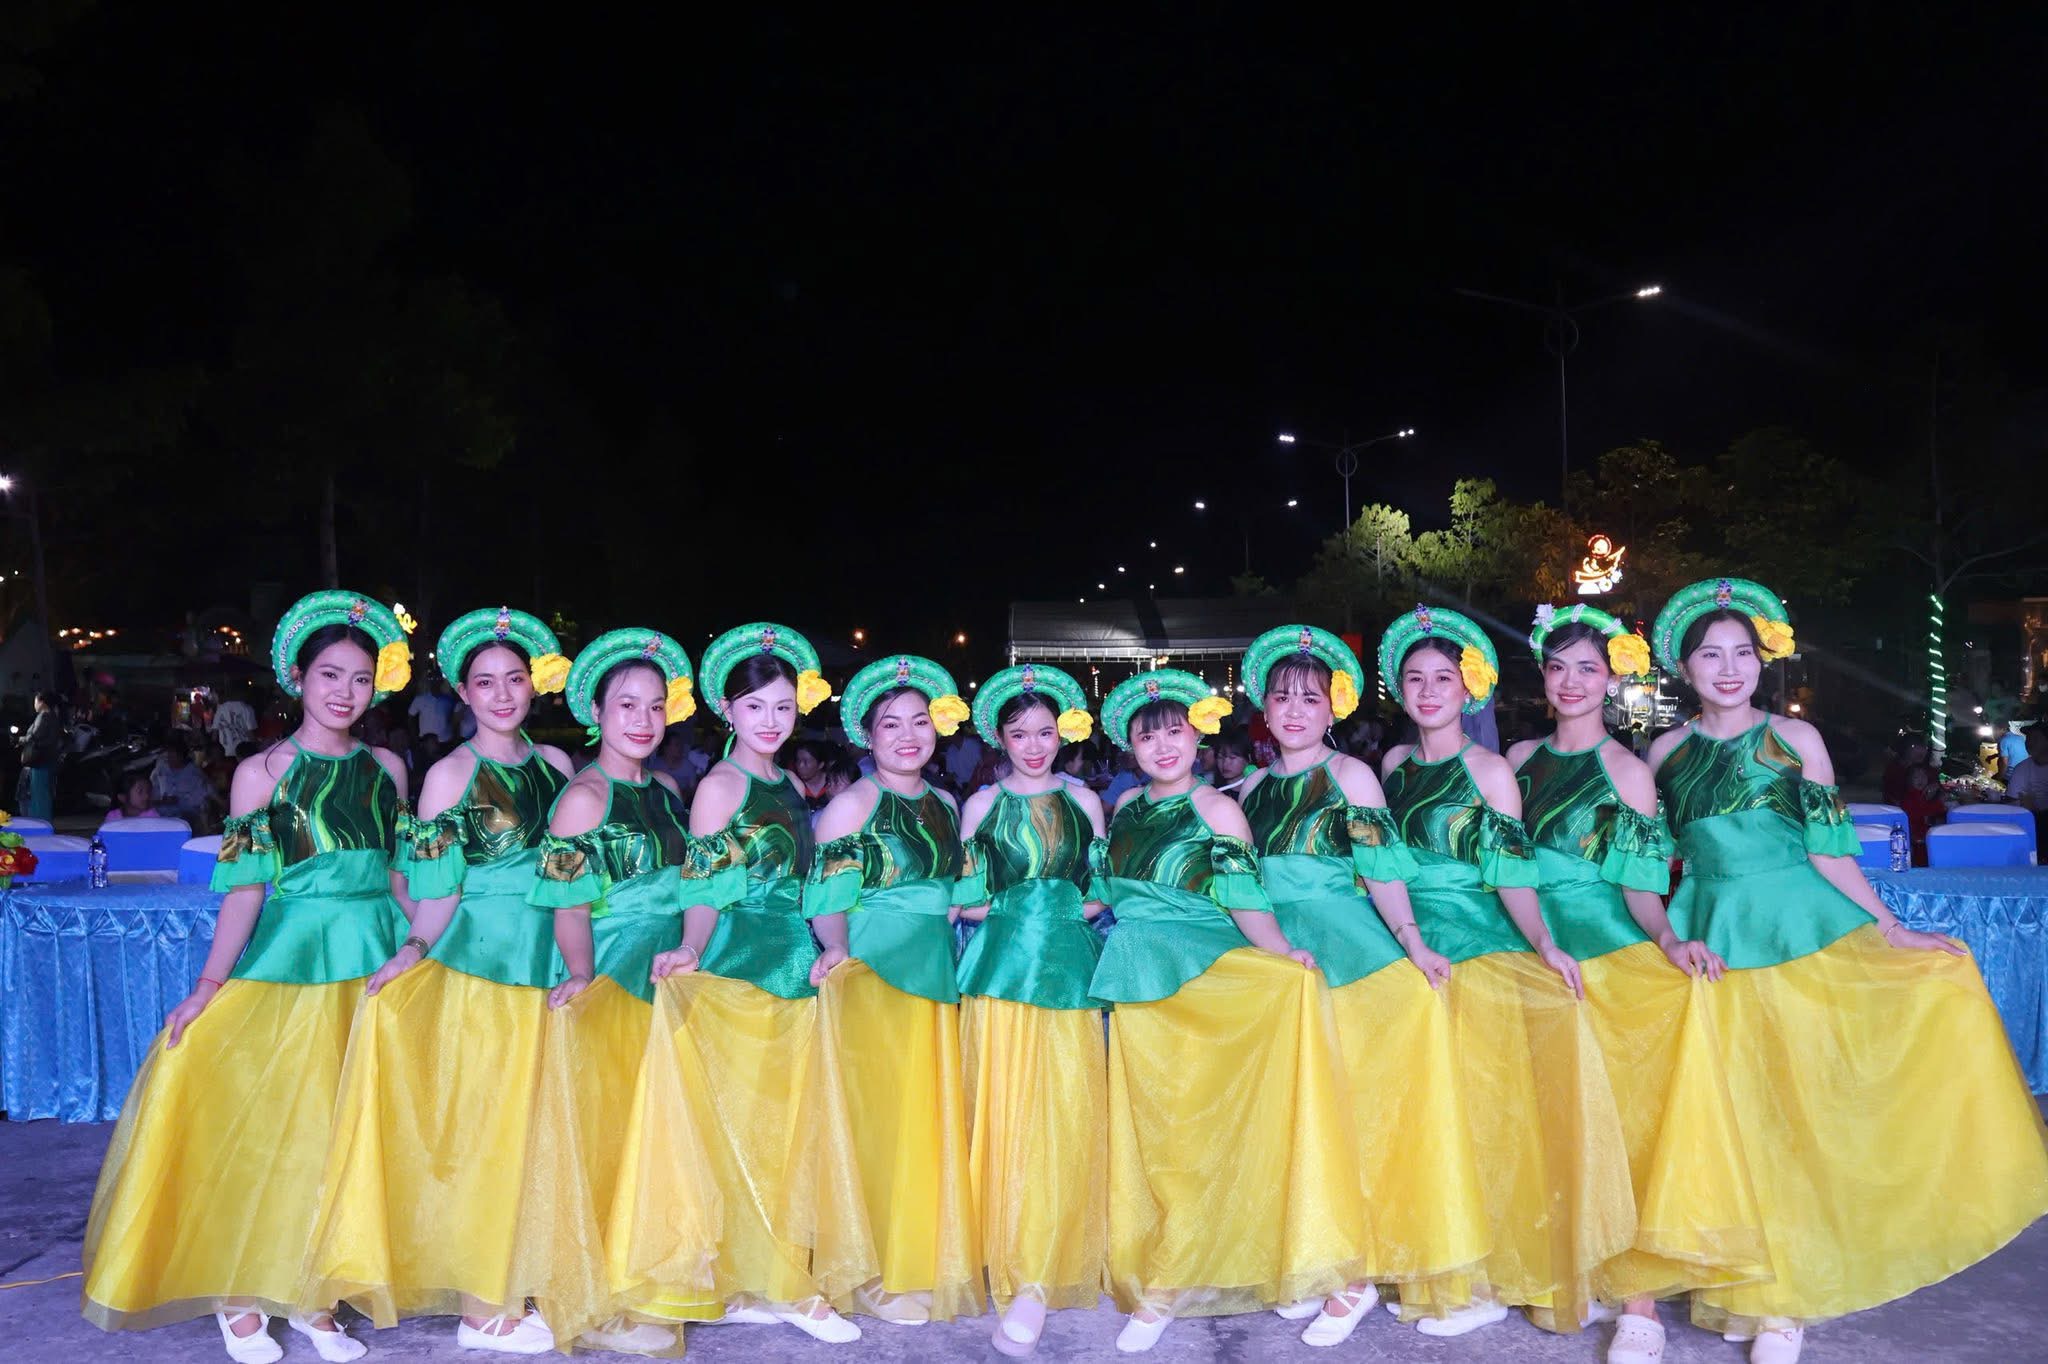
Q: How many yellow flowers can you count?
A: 11